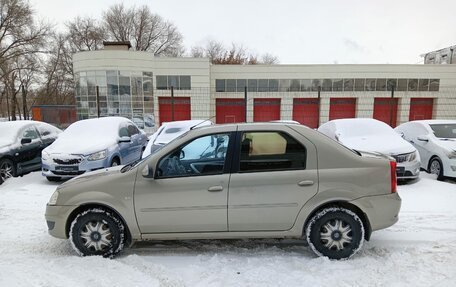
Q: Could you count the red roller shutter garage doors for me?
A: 7